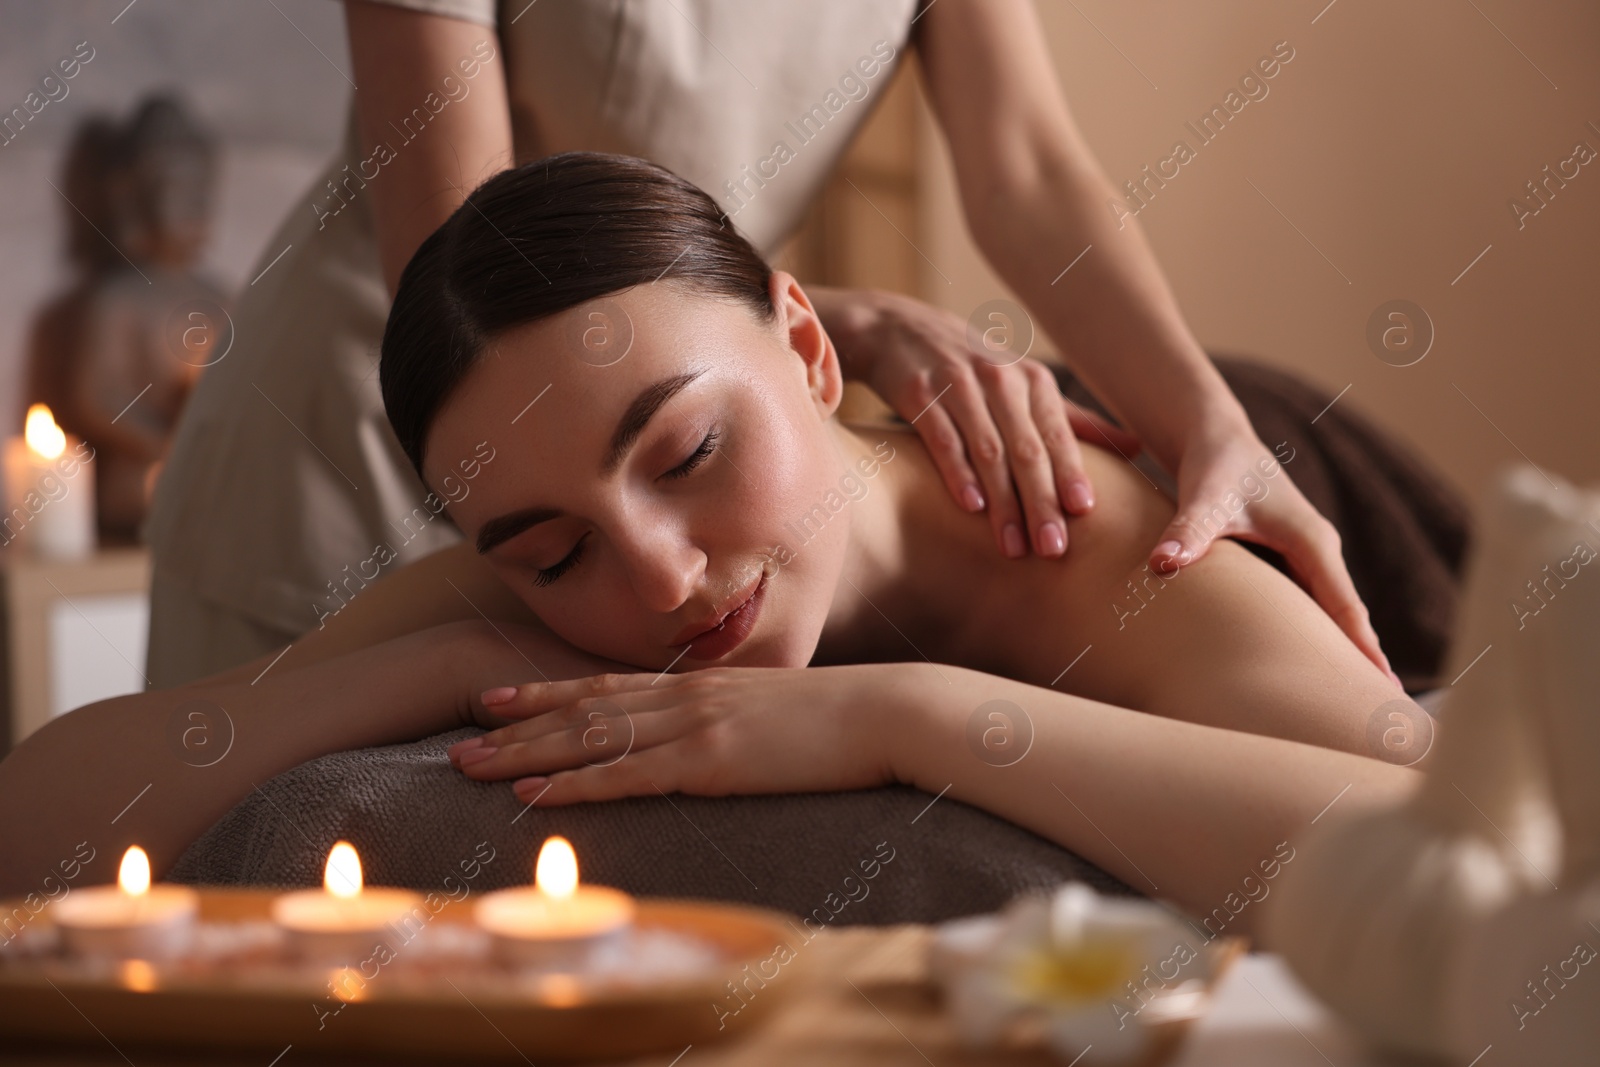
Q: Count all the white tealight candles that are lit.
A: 3